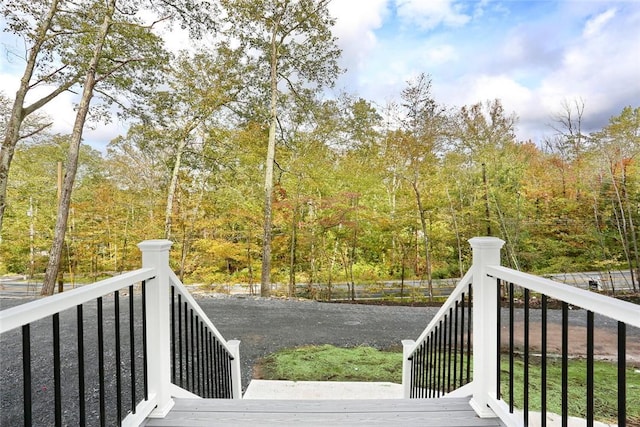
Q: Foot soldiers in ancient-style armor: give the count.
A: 0